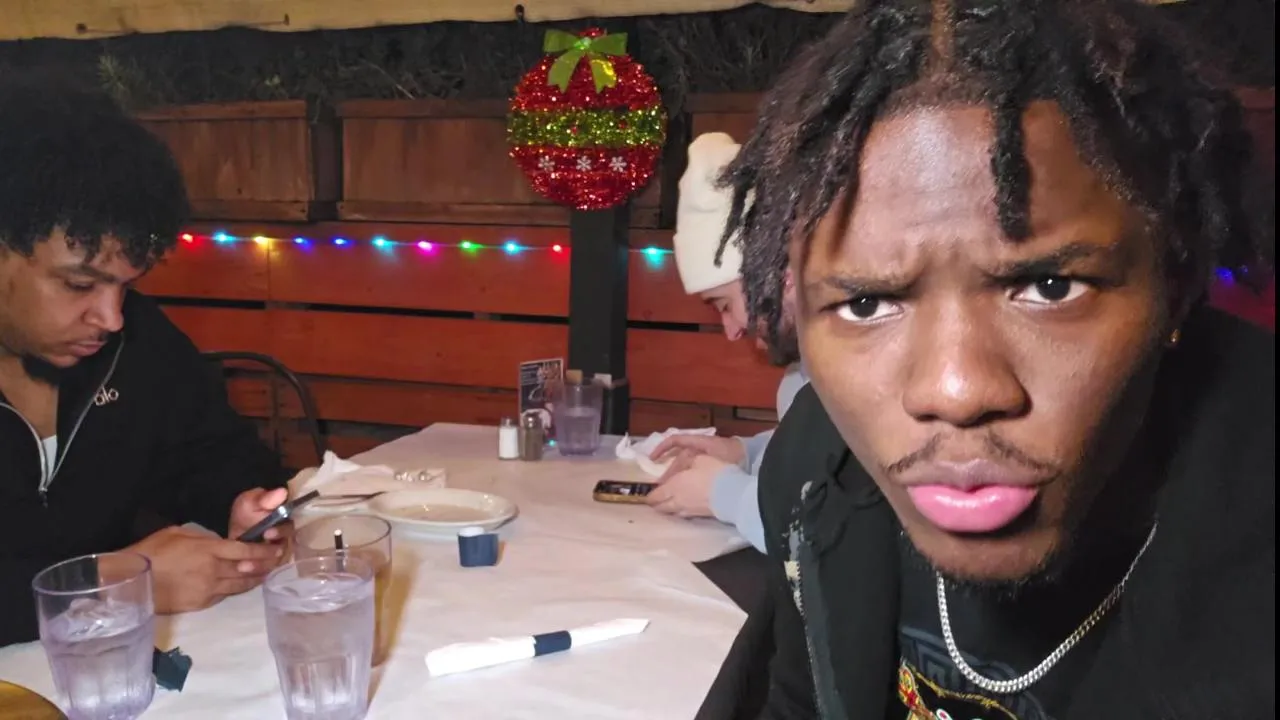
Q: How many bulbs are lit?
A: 12